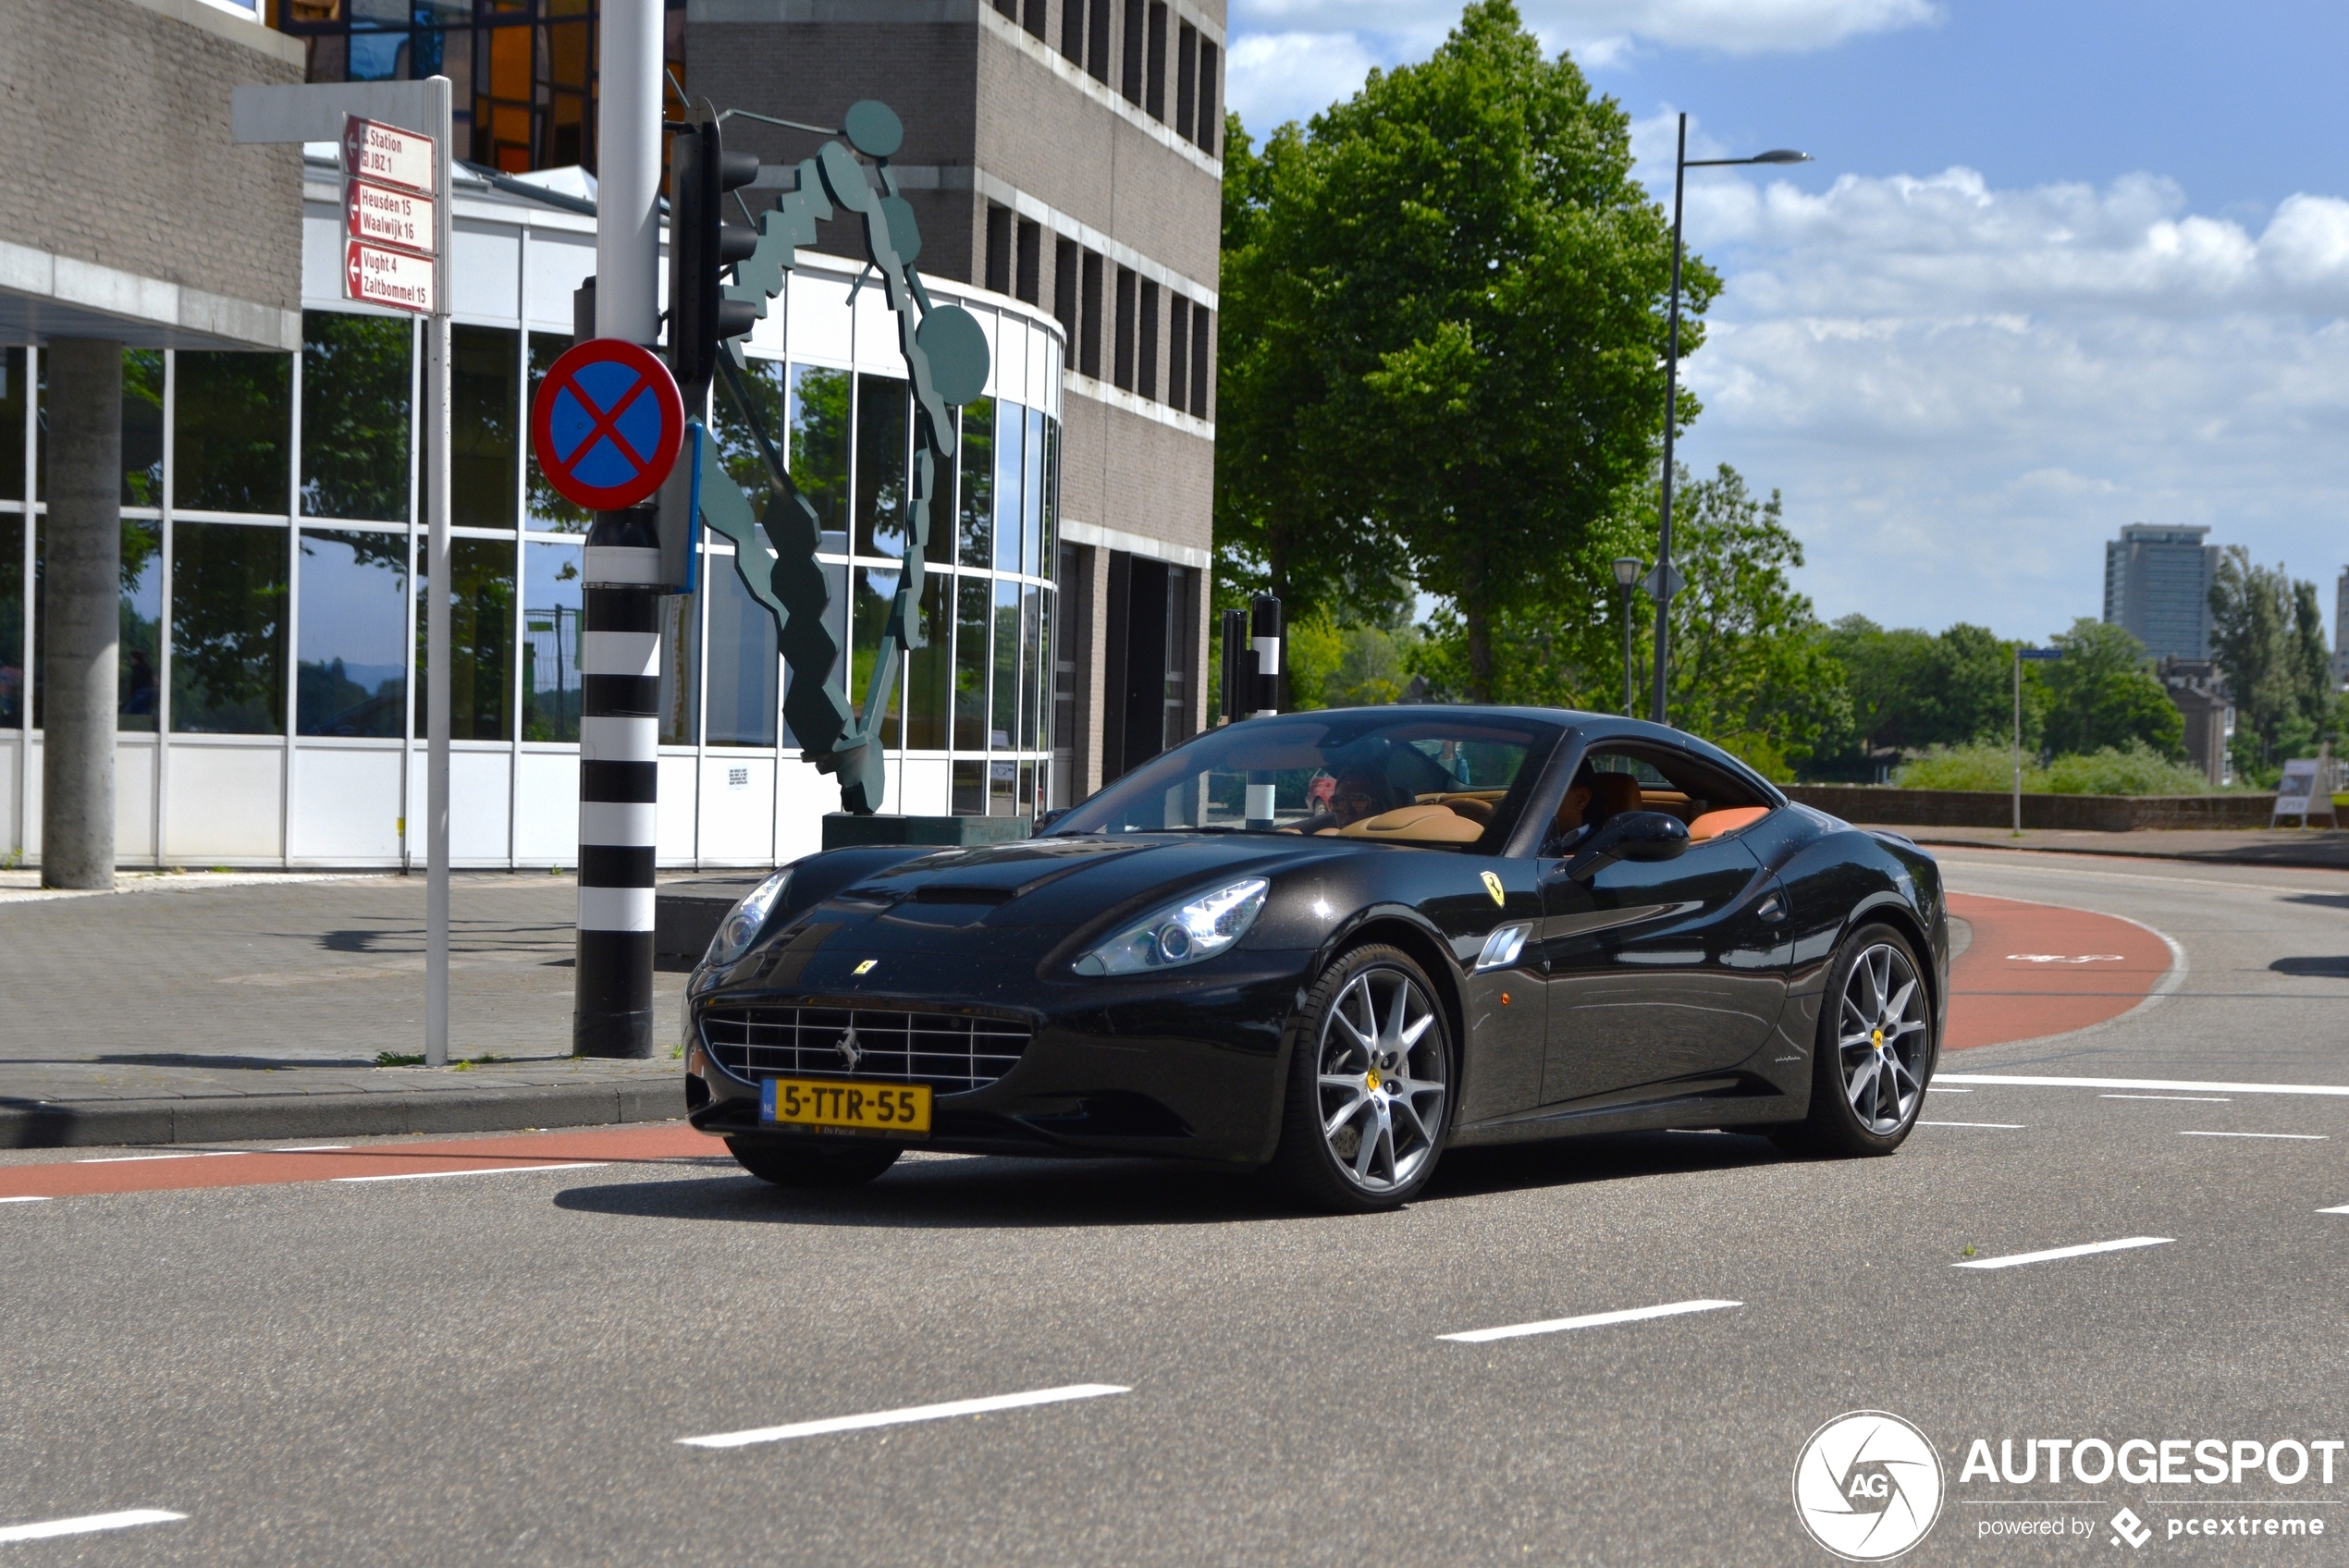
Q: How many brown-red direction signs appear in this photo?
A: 3